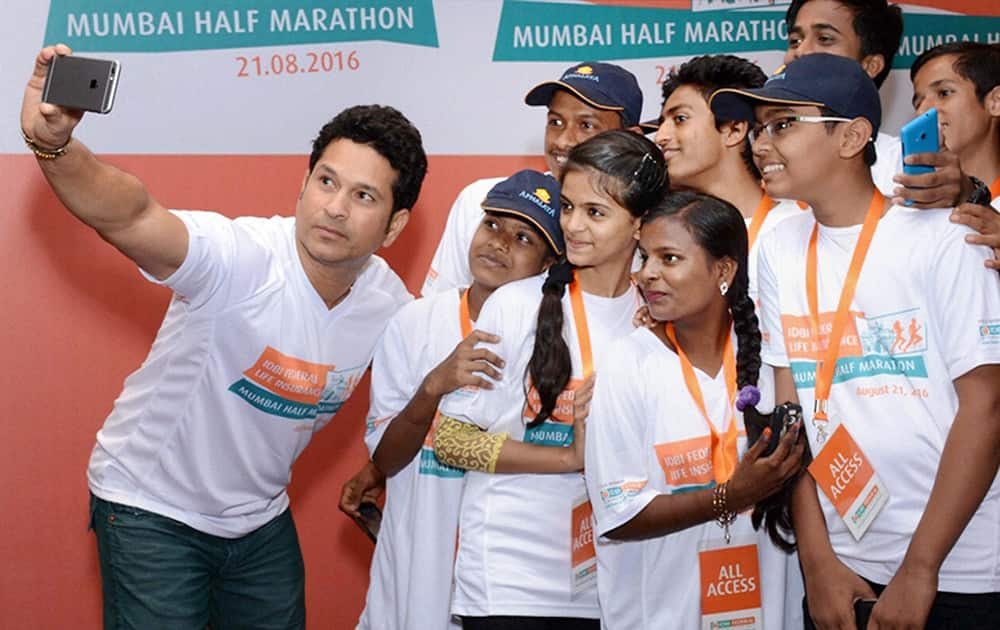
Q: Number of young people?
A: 8